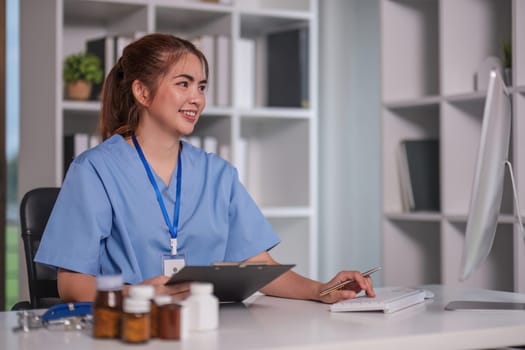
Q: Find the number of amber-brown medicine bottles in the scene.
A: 4